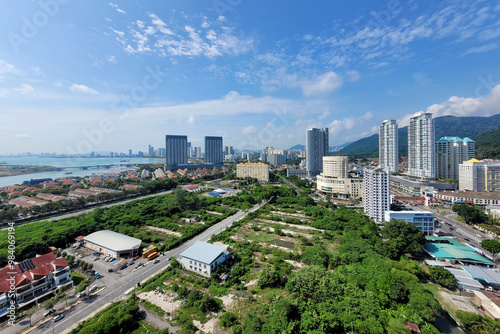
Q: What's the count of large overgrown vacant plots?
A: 2